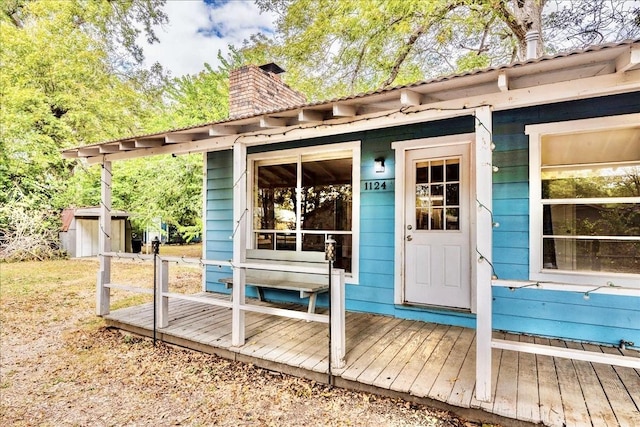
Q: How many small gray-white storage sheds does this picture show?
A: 1